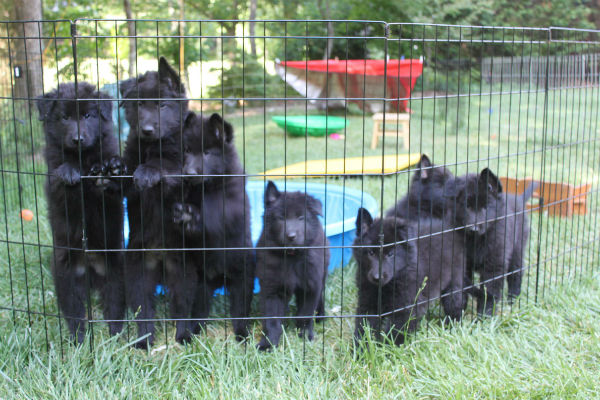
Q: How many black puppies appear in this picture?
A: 7